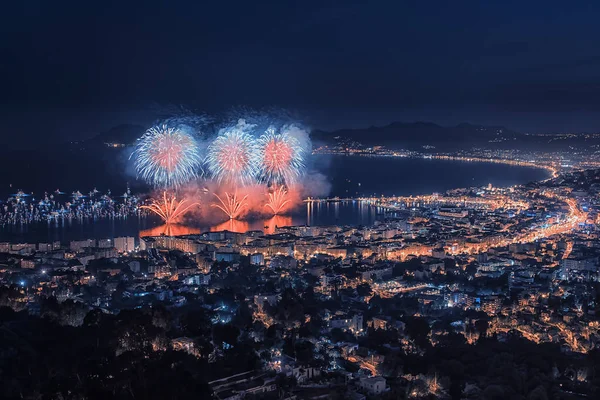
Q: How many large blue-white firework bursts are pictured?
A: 3